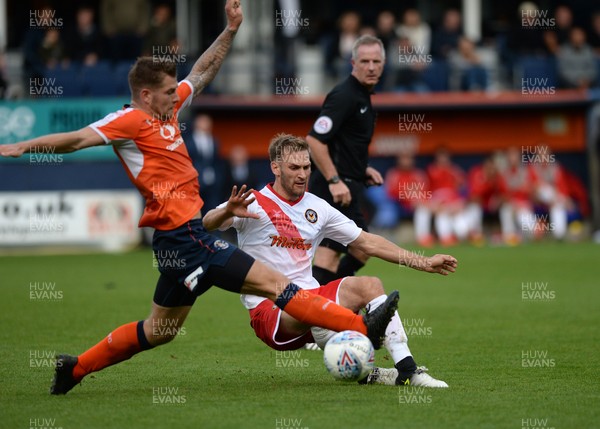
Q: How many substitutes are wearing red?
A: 5